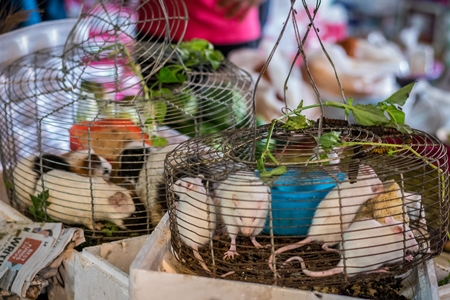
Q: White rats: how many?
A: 4